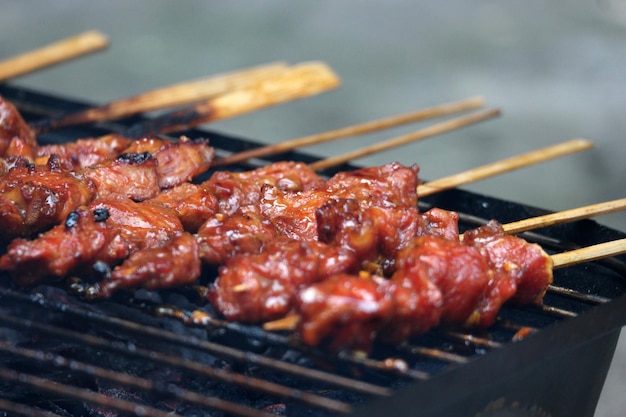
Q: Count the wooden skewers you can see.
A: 8